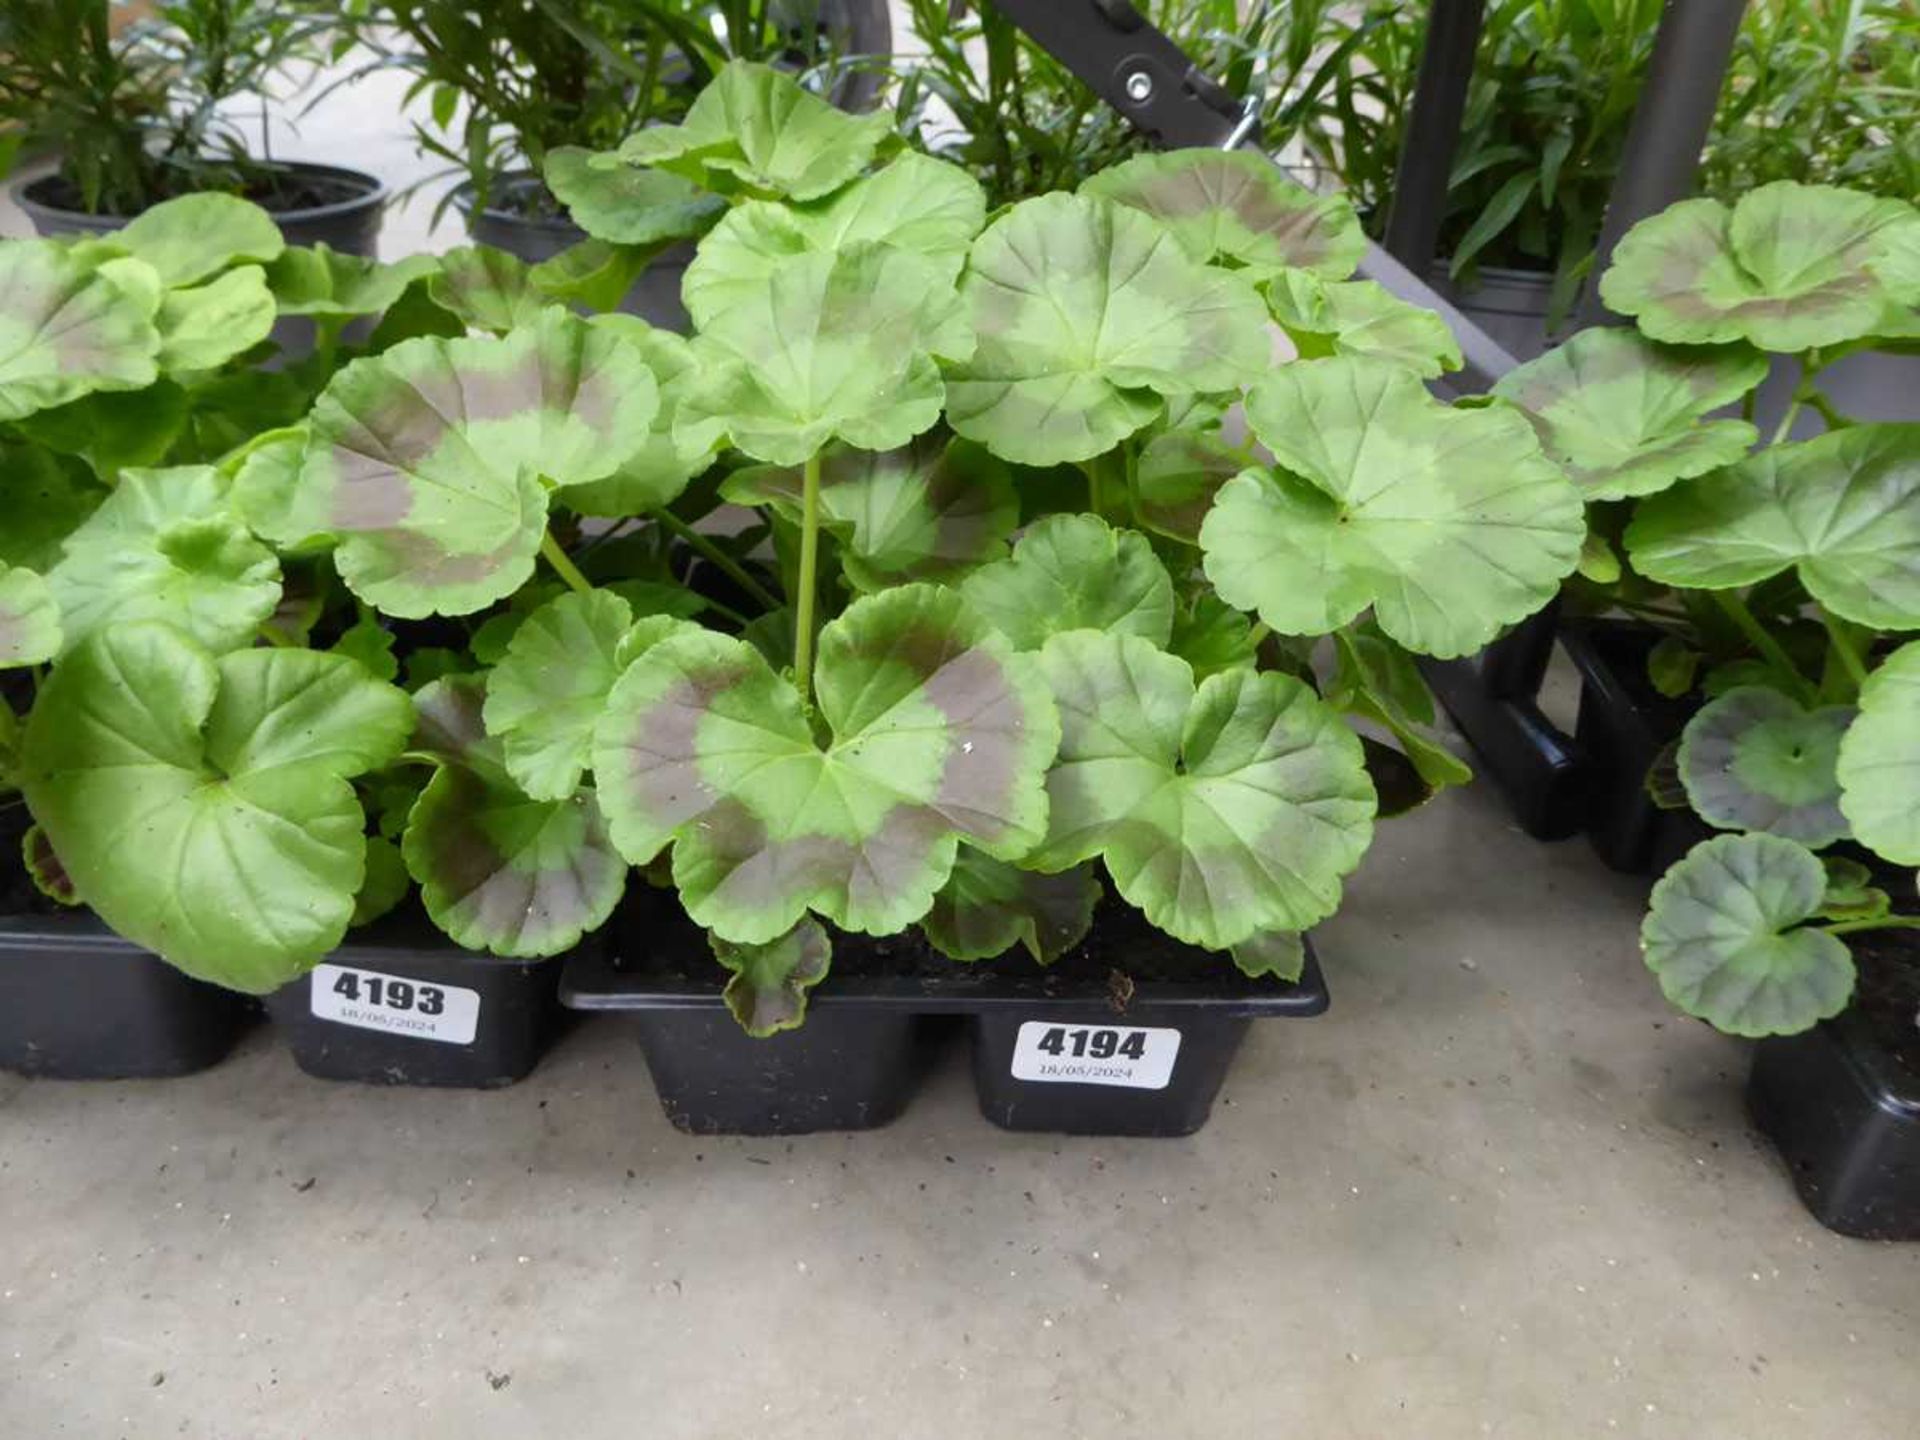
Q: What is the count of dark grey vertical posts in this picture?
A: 2